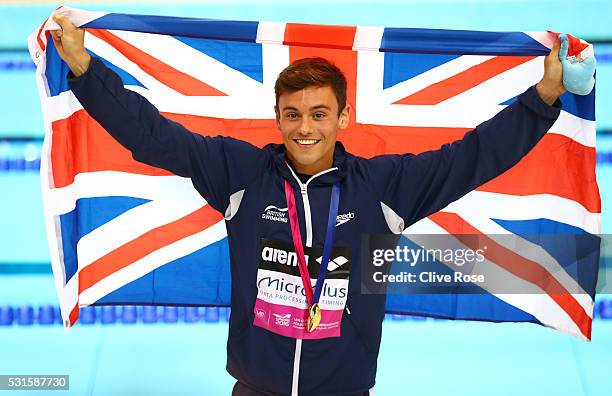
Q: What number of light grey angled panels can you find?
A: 2